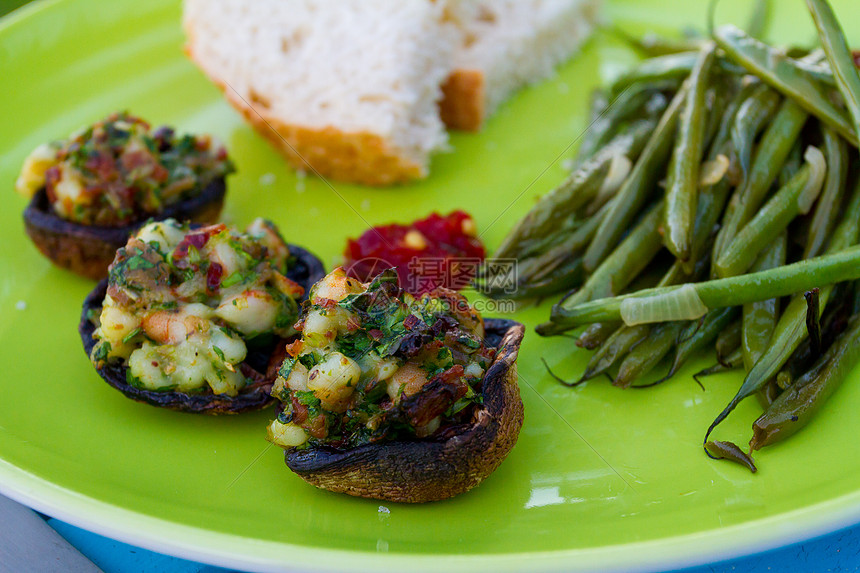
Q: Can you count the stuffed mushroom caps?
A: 3